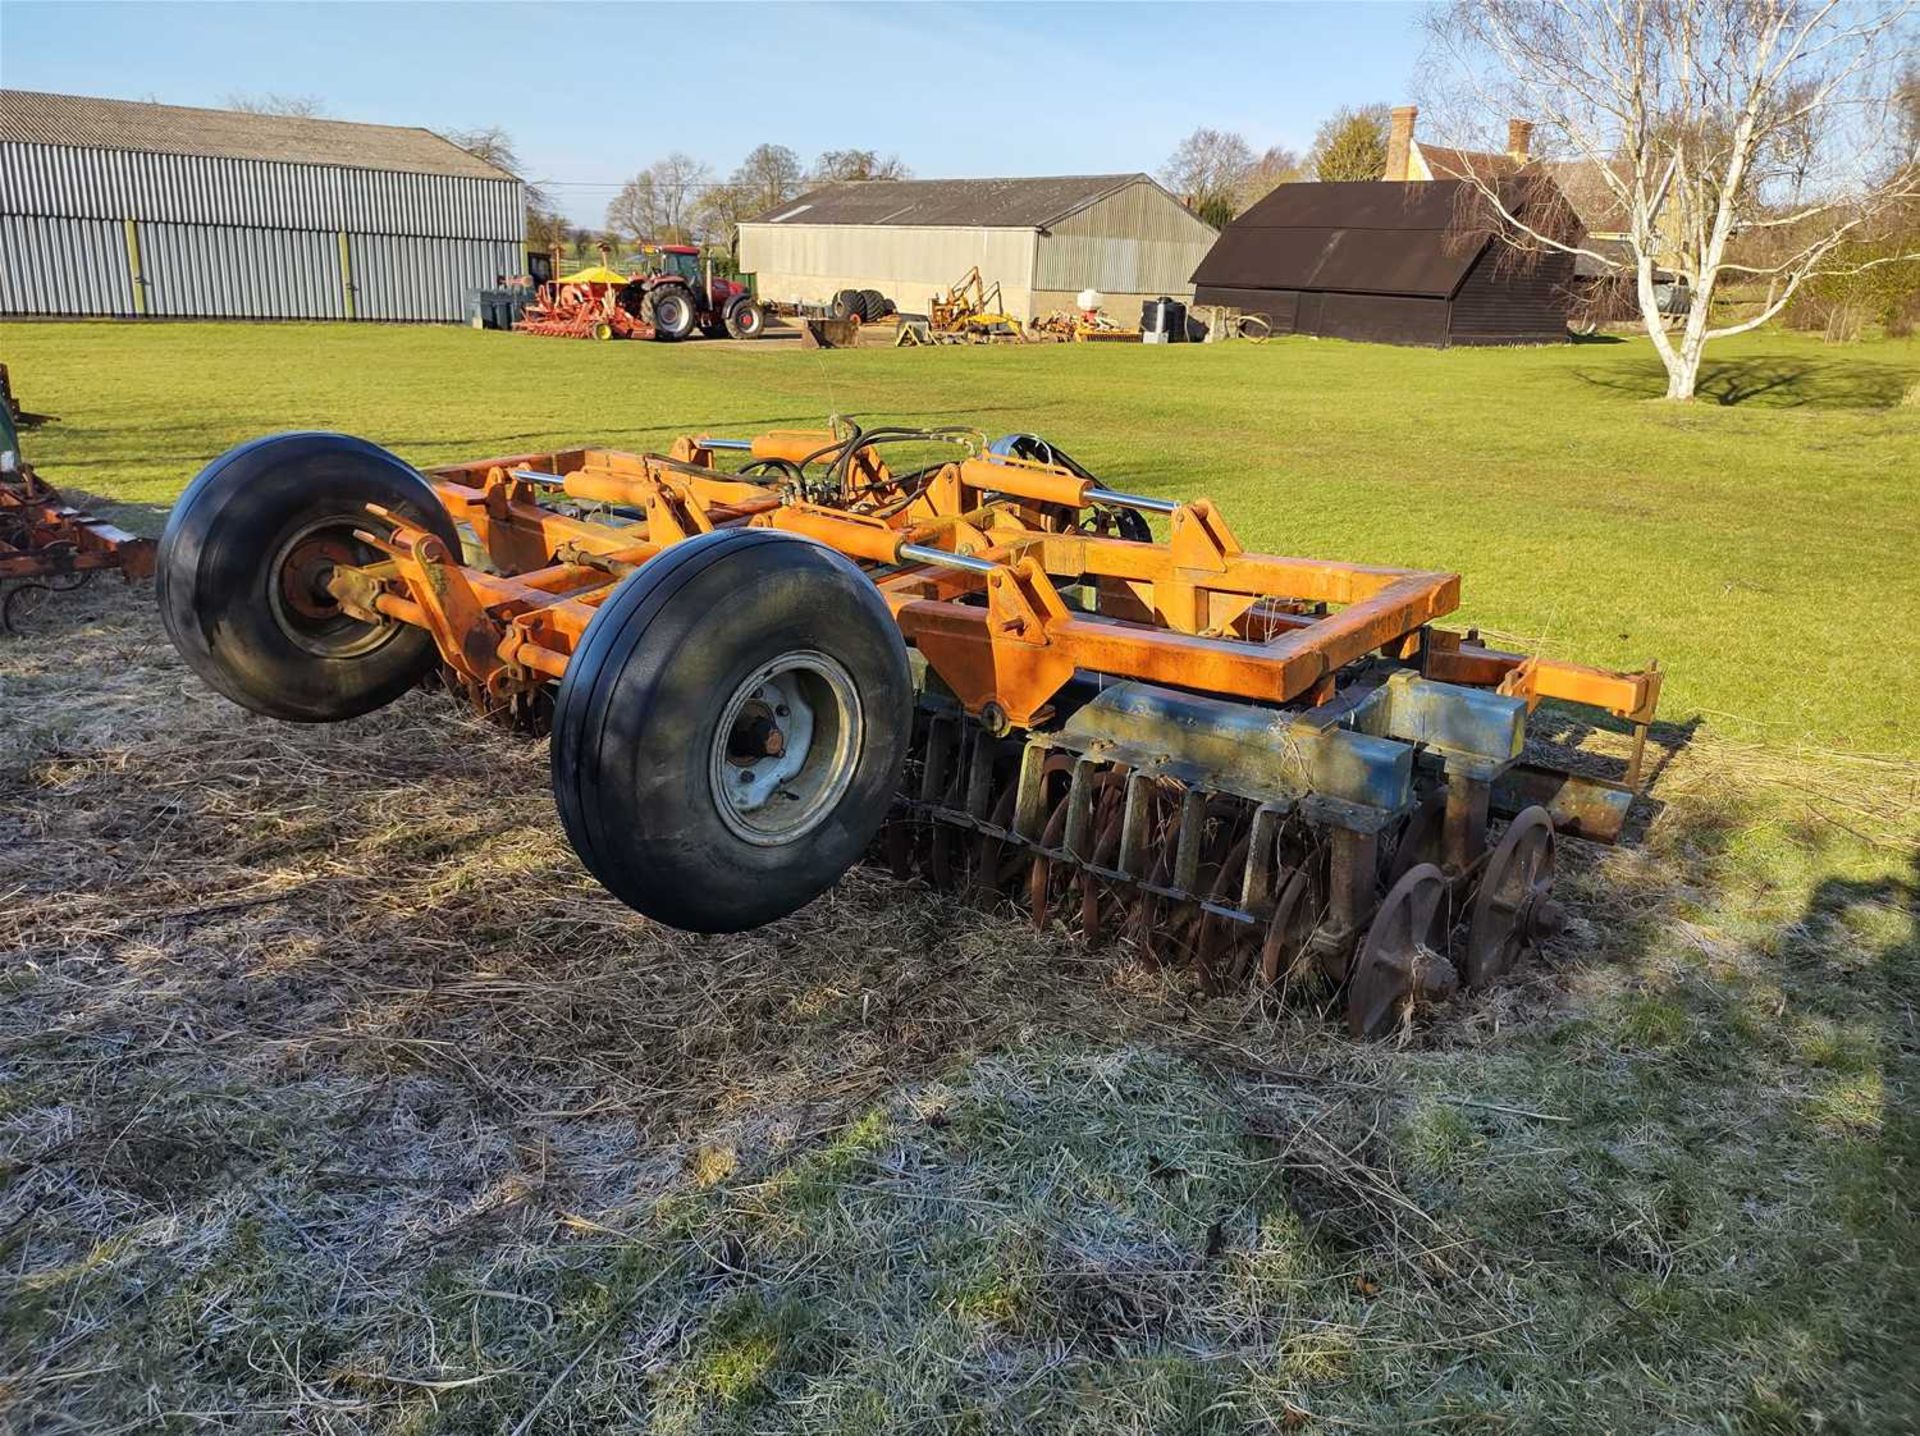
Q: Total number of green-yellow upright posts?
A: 2